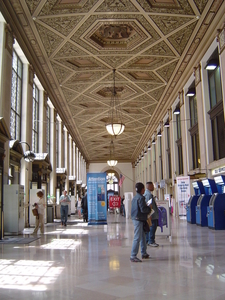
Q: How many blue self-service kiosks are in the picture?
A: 3